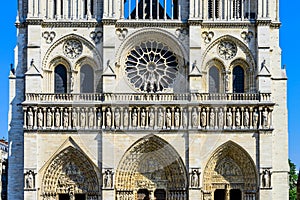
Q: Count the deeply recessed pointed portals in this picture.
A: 3